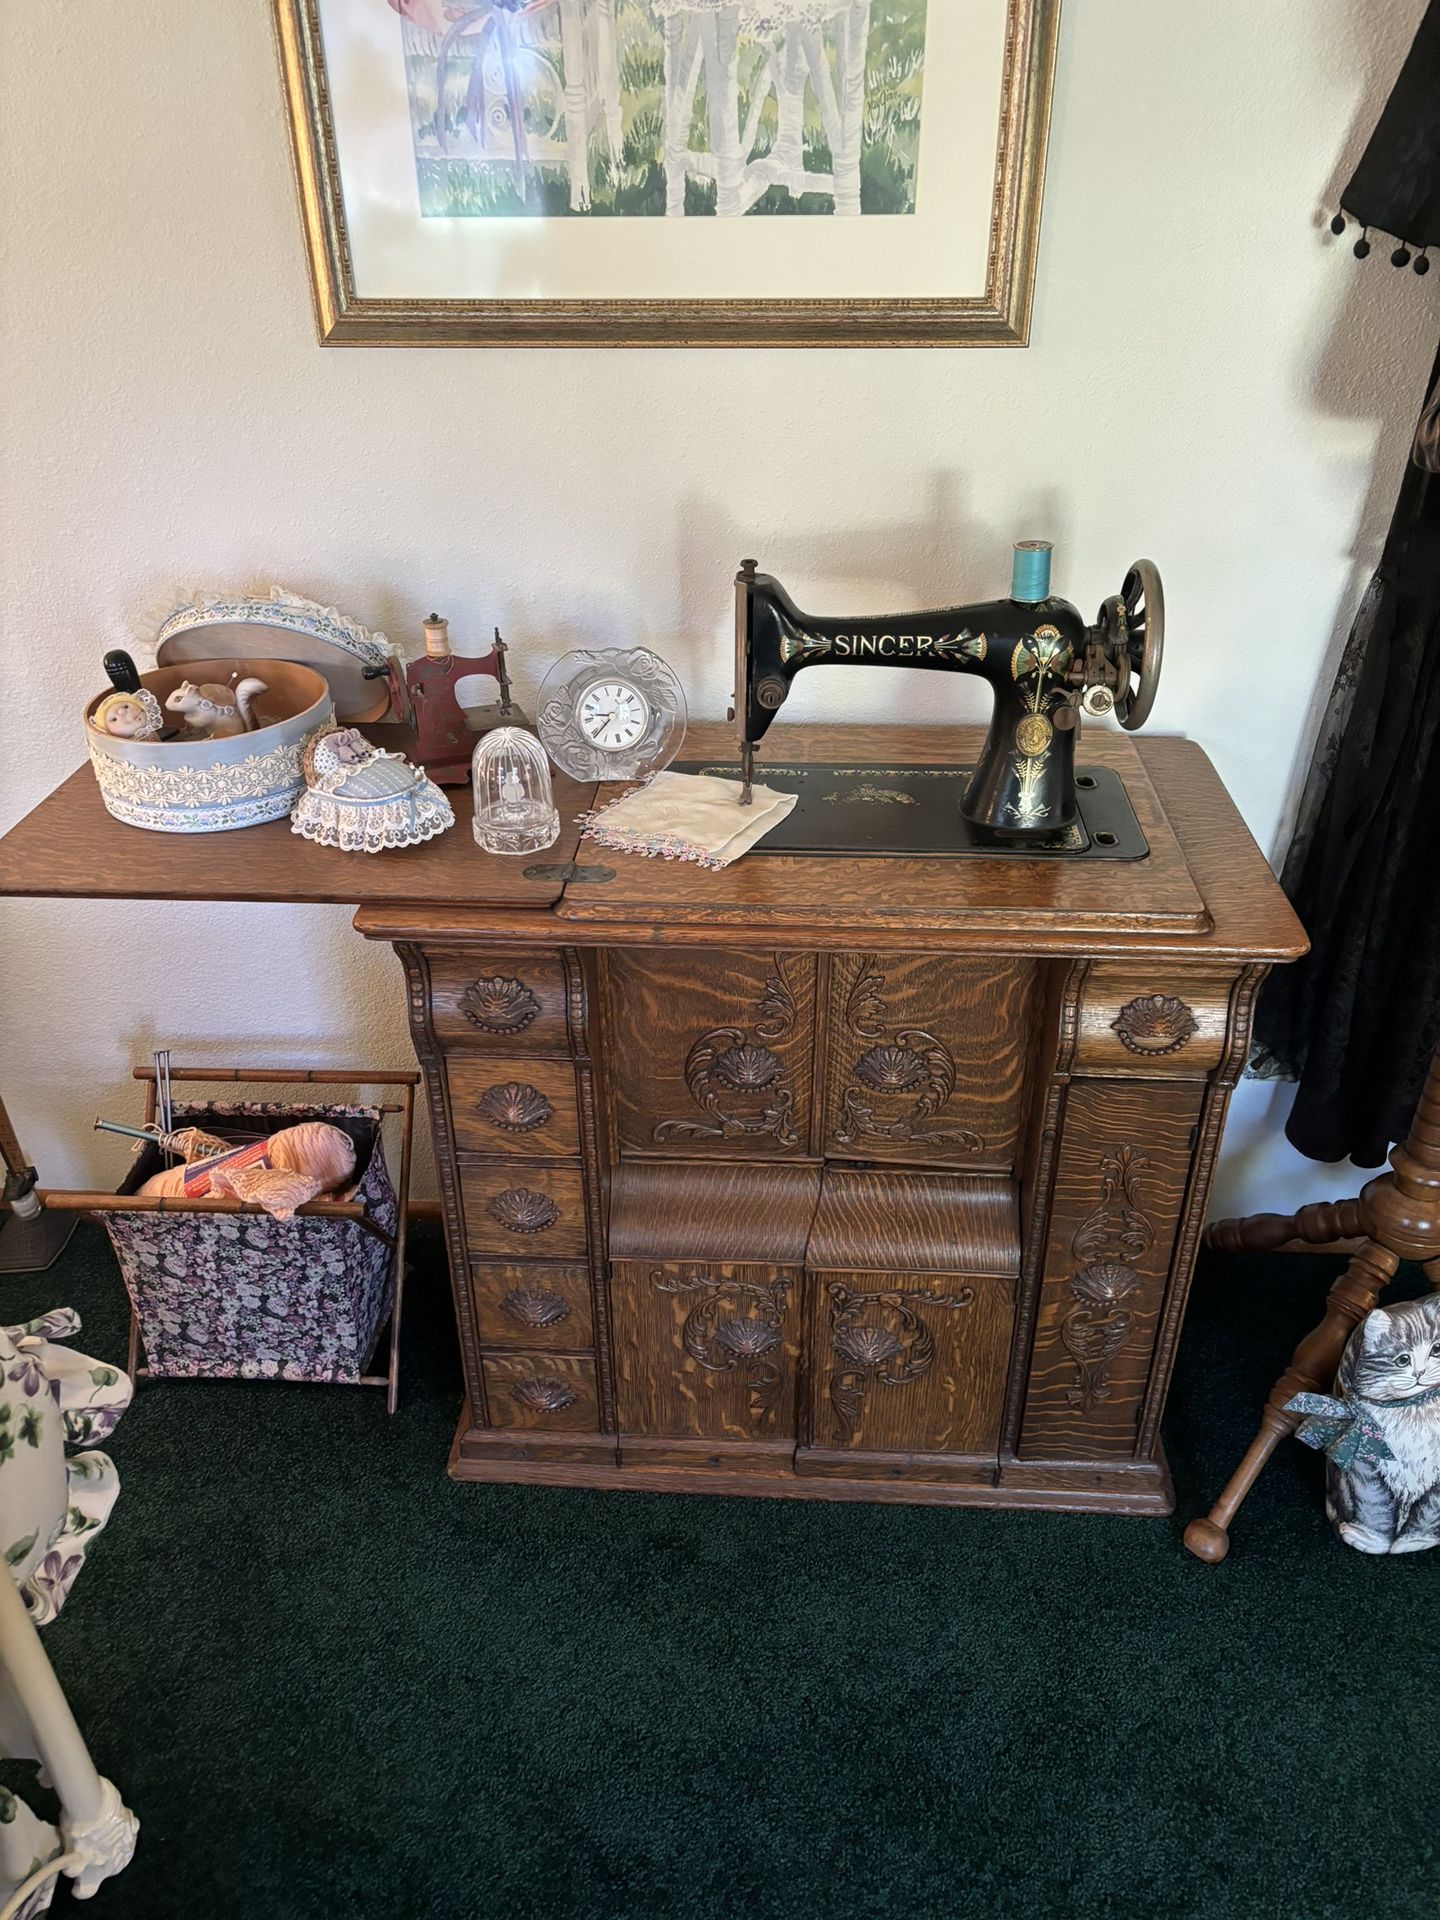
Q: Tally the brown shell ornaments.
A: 11